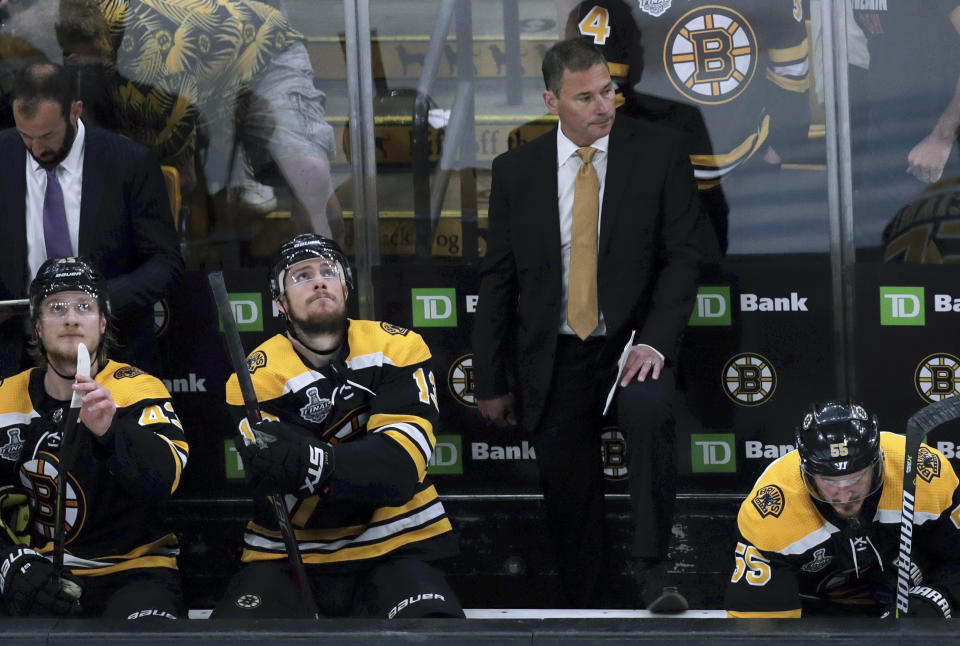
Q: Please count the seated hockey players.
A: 3